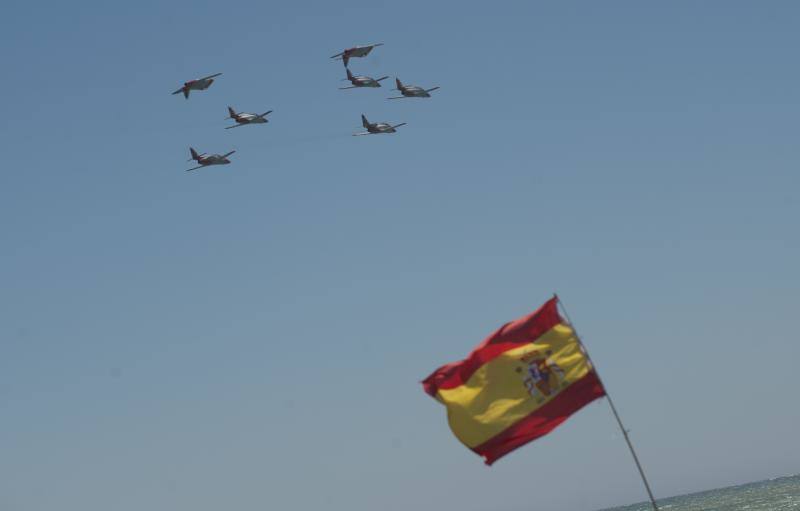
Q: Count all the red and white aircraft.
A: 7